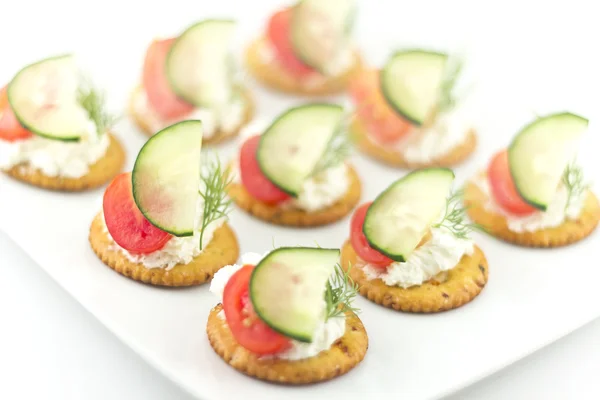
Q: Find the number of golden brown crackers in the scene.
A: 9